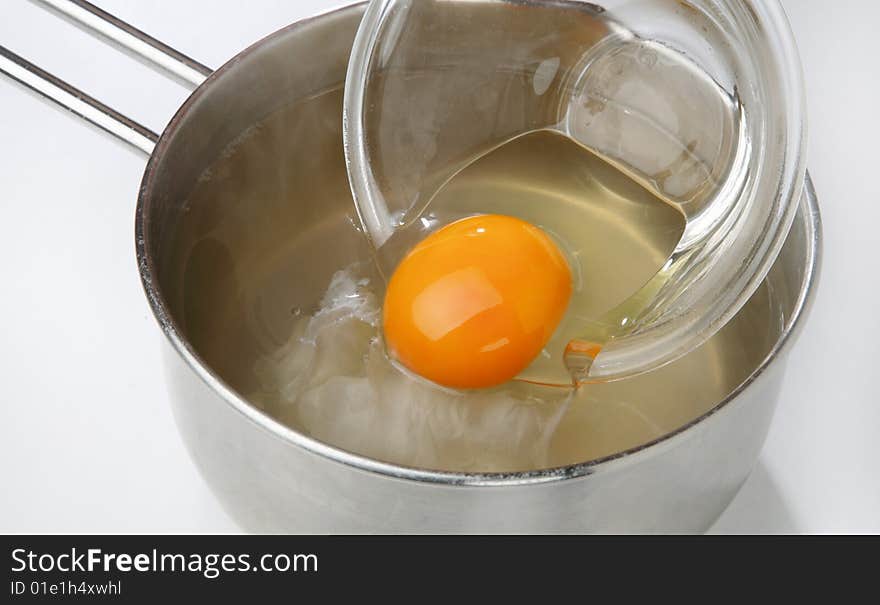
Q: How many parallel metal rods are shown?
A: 2